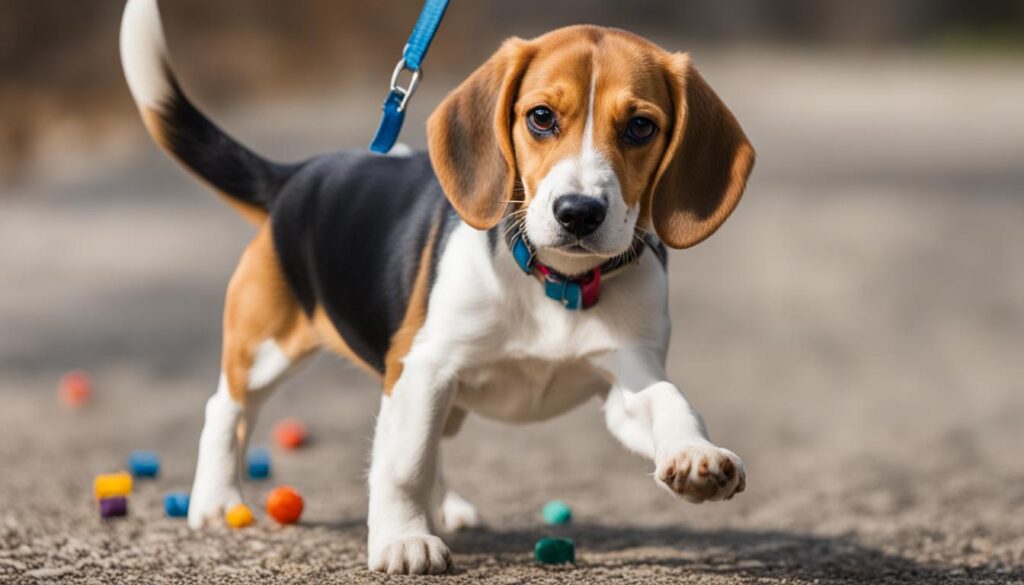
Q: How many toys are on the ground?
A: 11